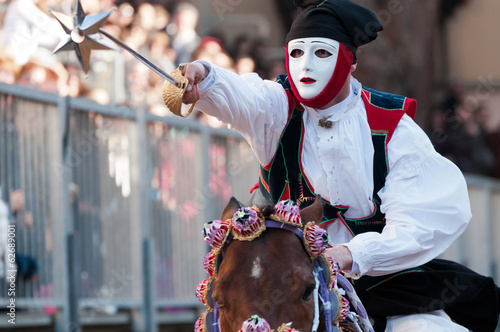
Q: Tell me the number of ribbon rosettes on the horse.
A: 11